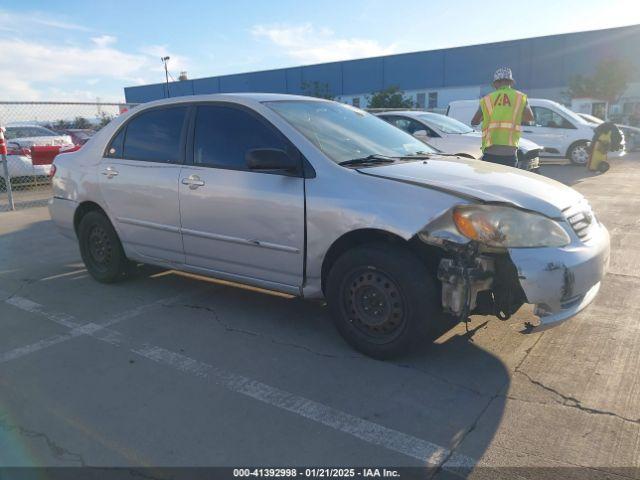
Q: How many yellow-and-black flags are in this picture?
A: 0